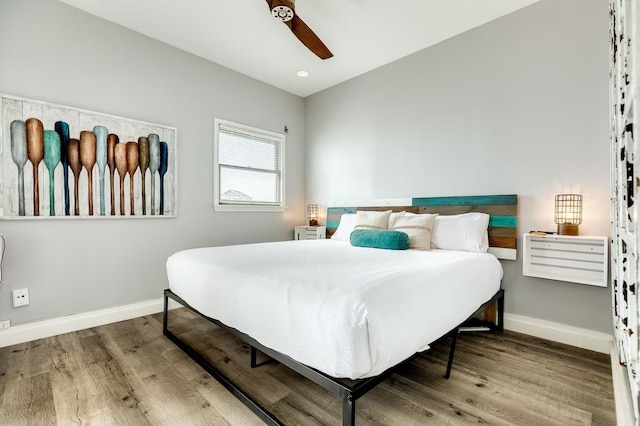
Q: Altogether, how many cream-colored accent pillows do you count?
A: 2